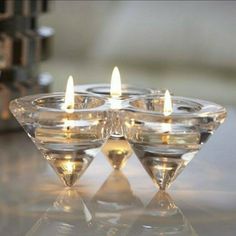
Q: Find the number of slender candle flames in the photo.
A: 3